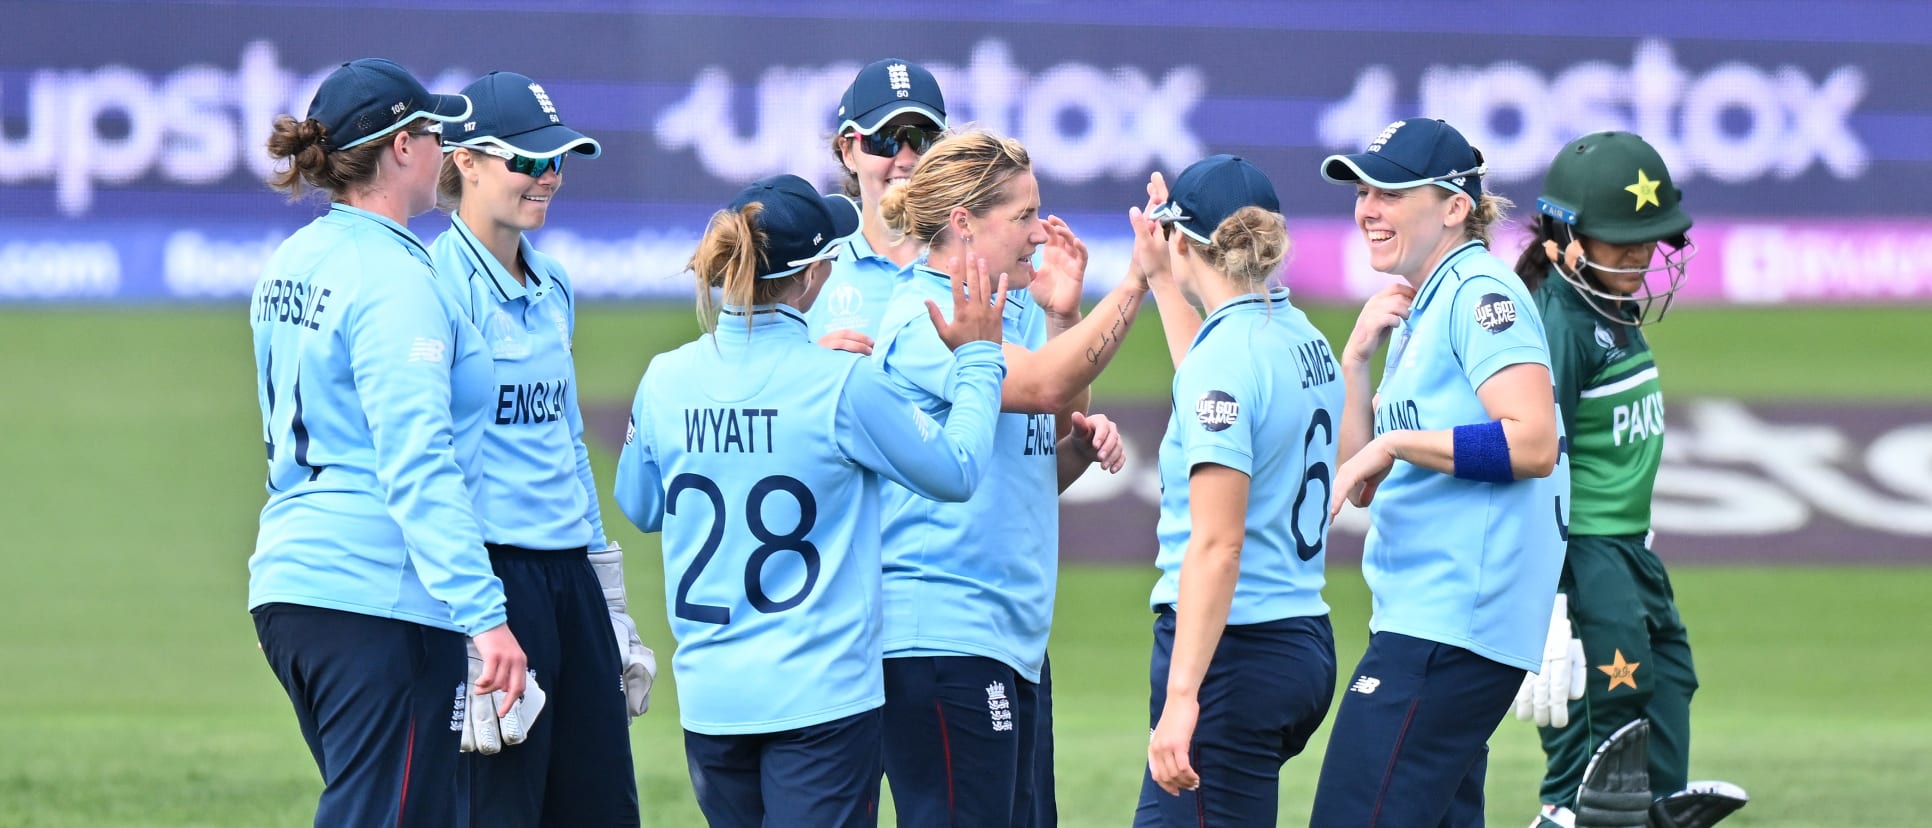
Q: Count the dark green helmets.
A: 1